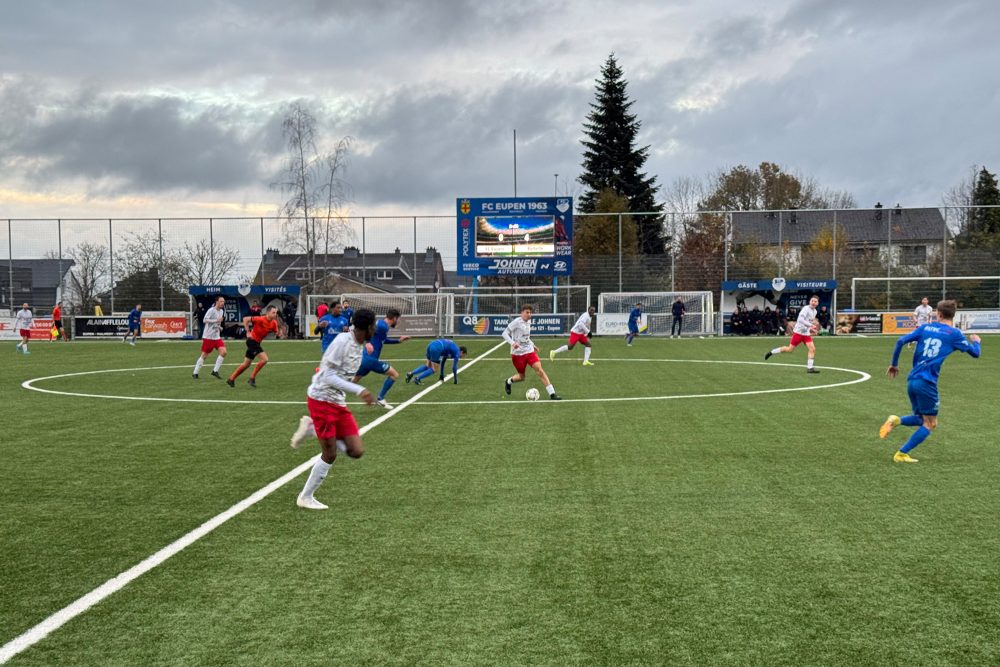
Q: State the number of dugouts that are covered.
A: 2